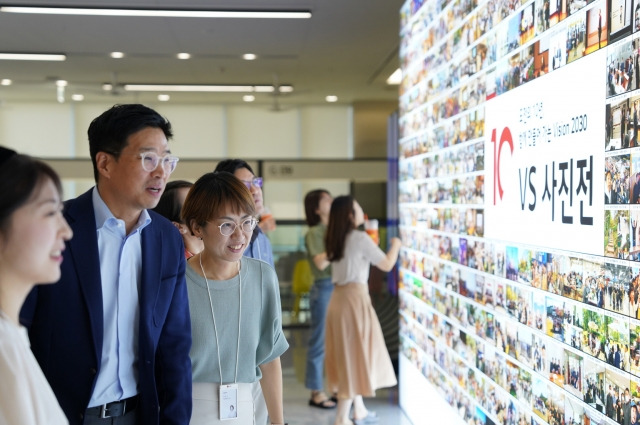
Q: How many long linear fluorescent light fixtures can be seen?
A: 3